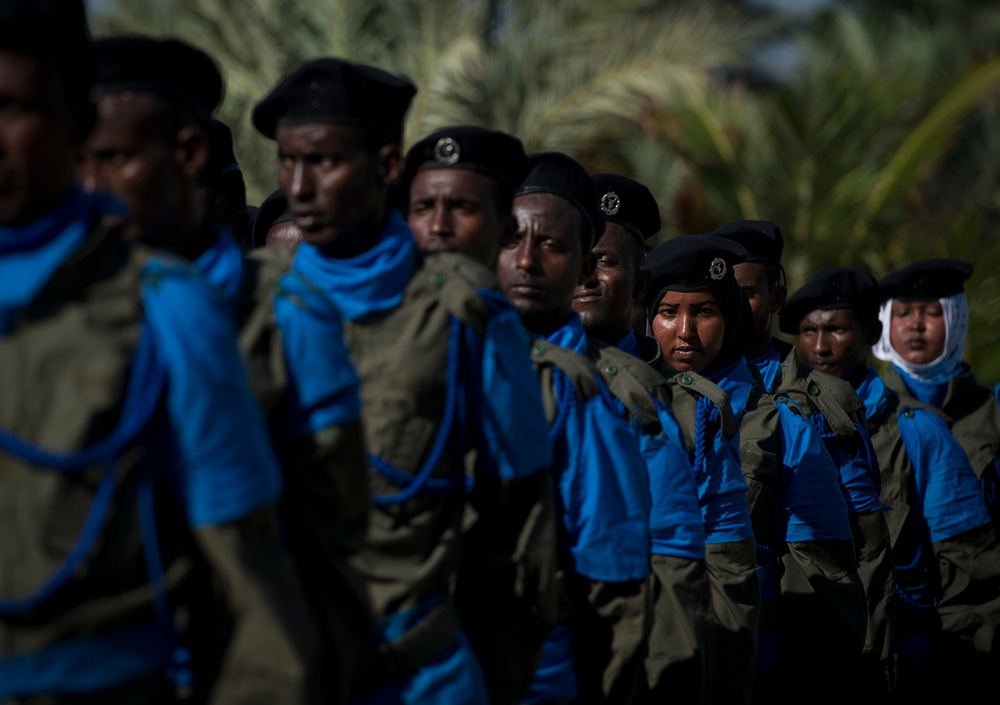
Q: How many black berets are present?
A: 12